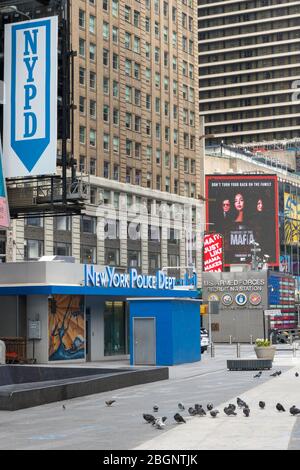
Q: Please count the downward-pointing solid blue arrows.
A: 1